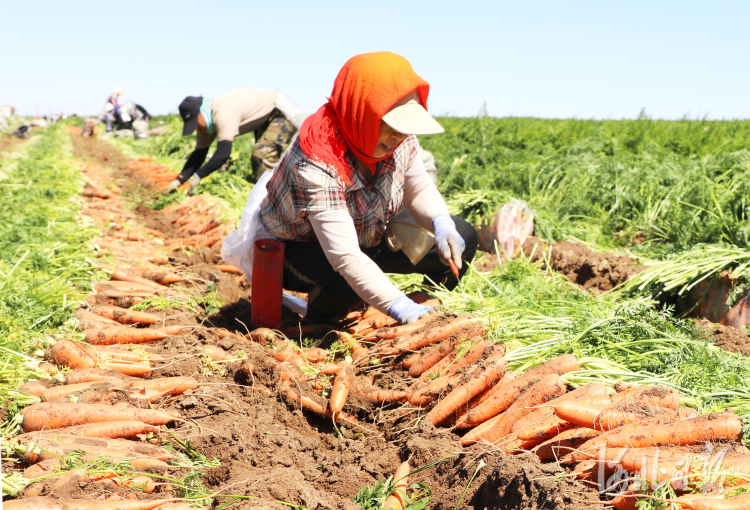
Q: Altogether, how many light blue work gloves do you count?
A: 2